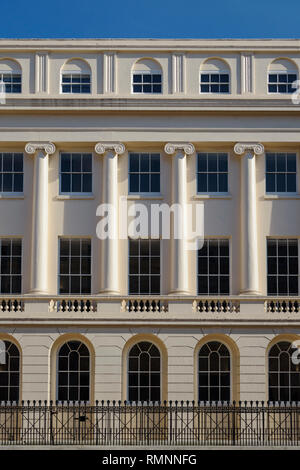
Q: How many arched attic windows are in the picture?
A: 5